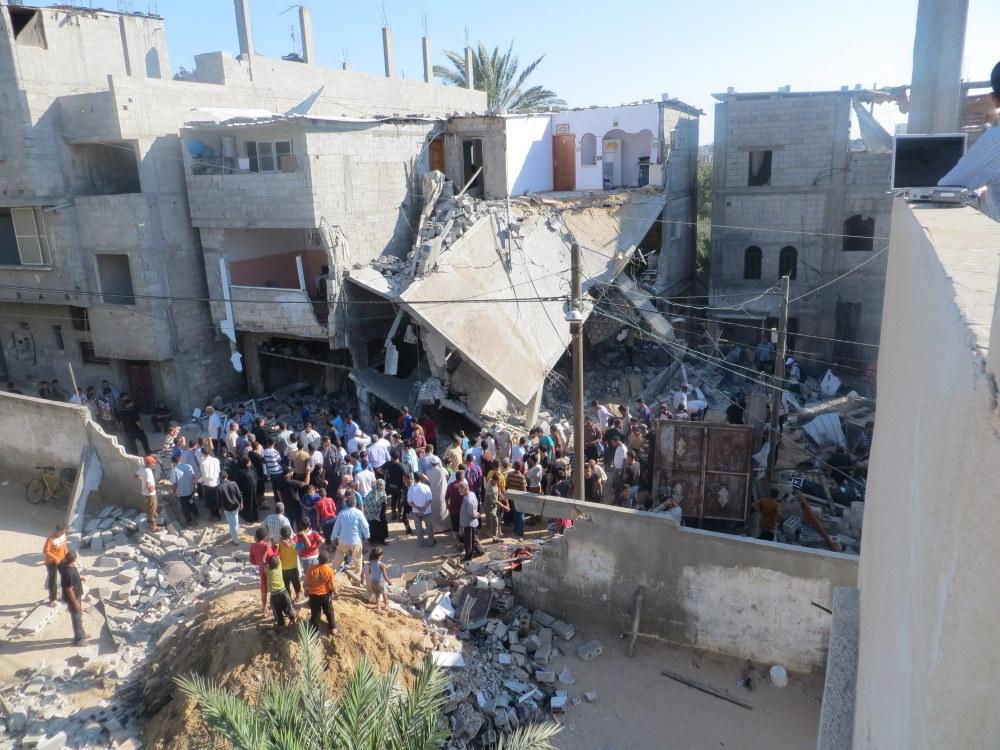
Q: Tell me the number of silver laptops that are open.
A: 1